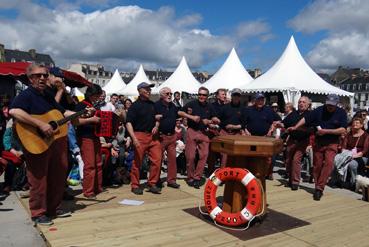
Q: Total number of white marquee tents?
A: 5